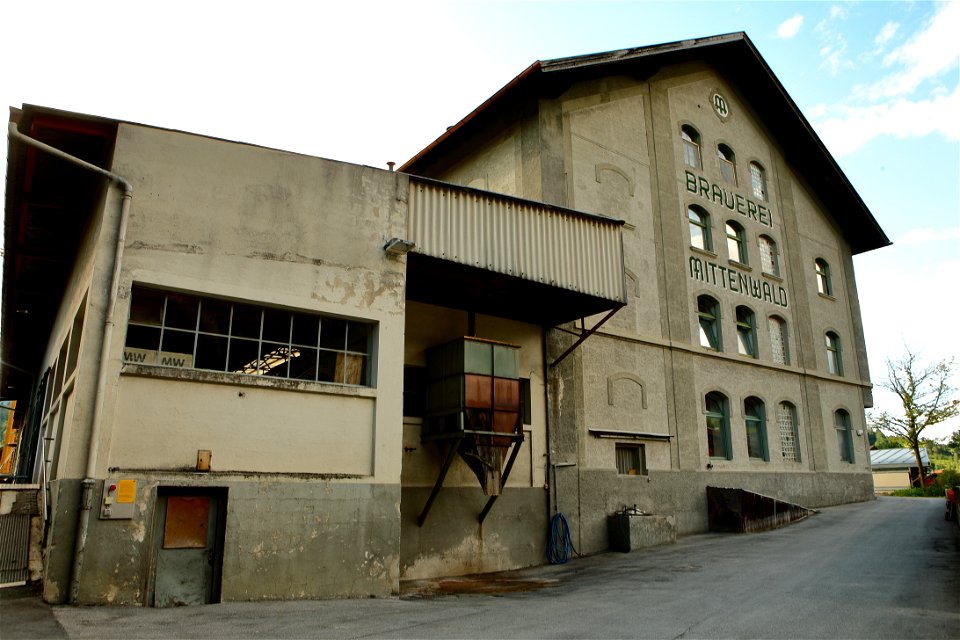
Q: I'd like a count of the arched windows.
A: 15